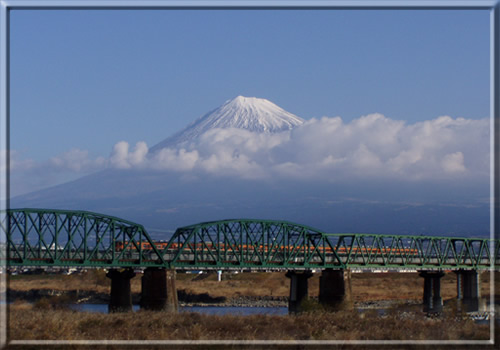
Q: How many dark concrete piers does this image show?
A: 6